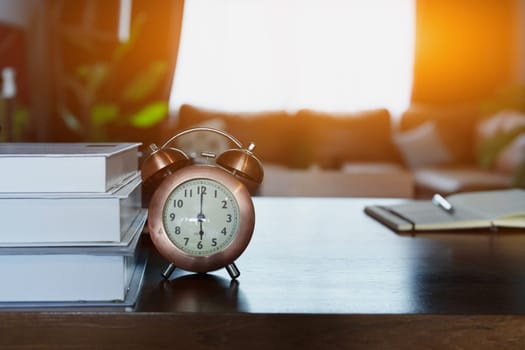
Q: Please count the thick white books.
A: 3